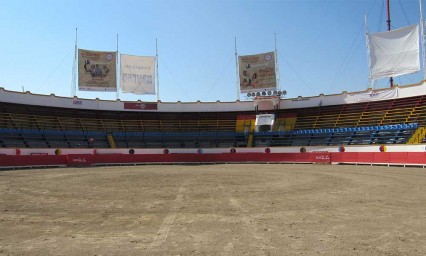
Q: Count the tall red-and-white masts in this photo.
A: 1